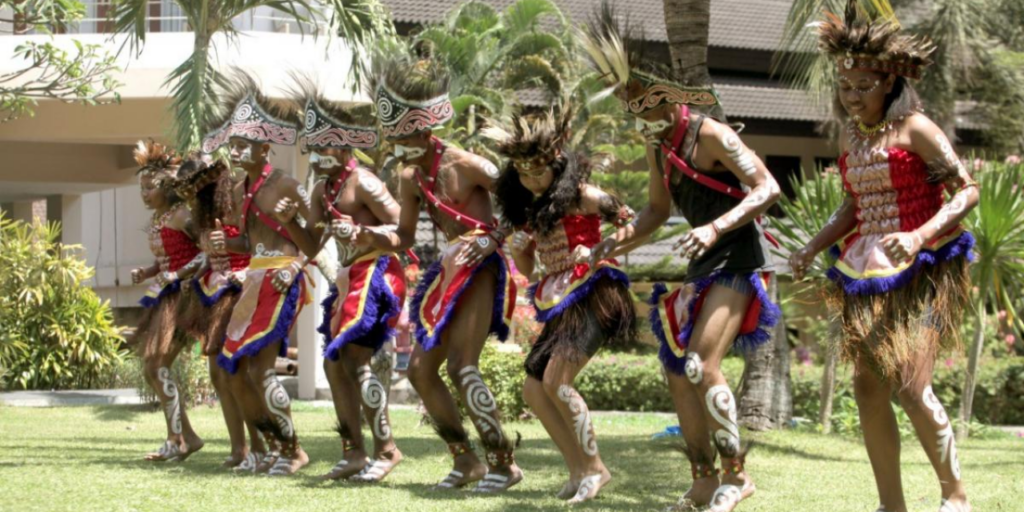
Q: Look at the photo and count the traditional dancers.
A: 8